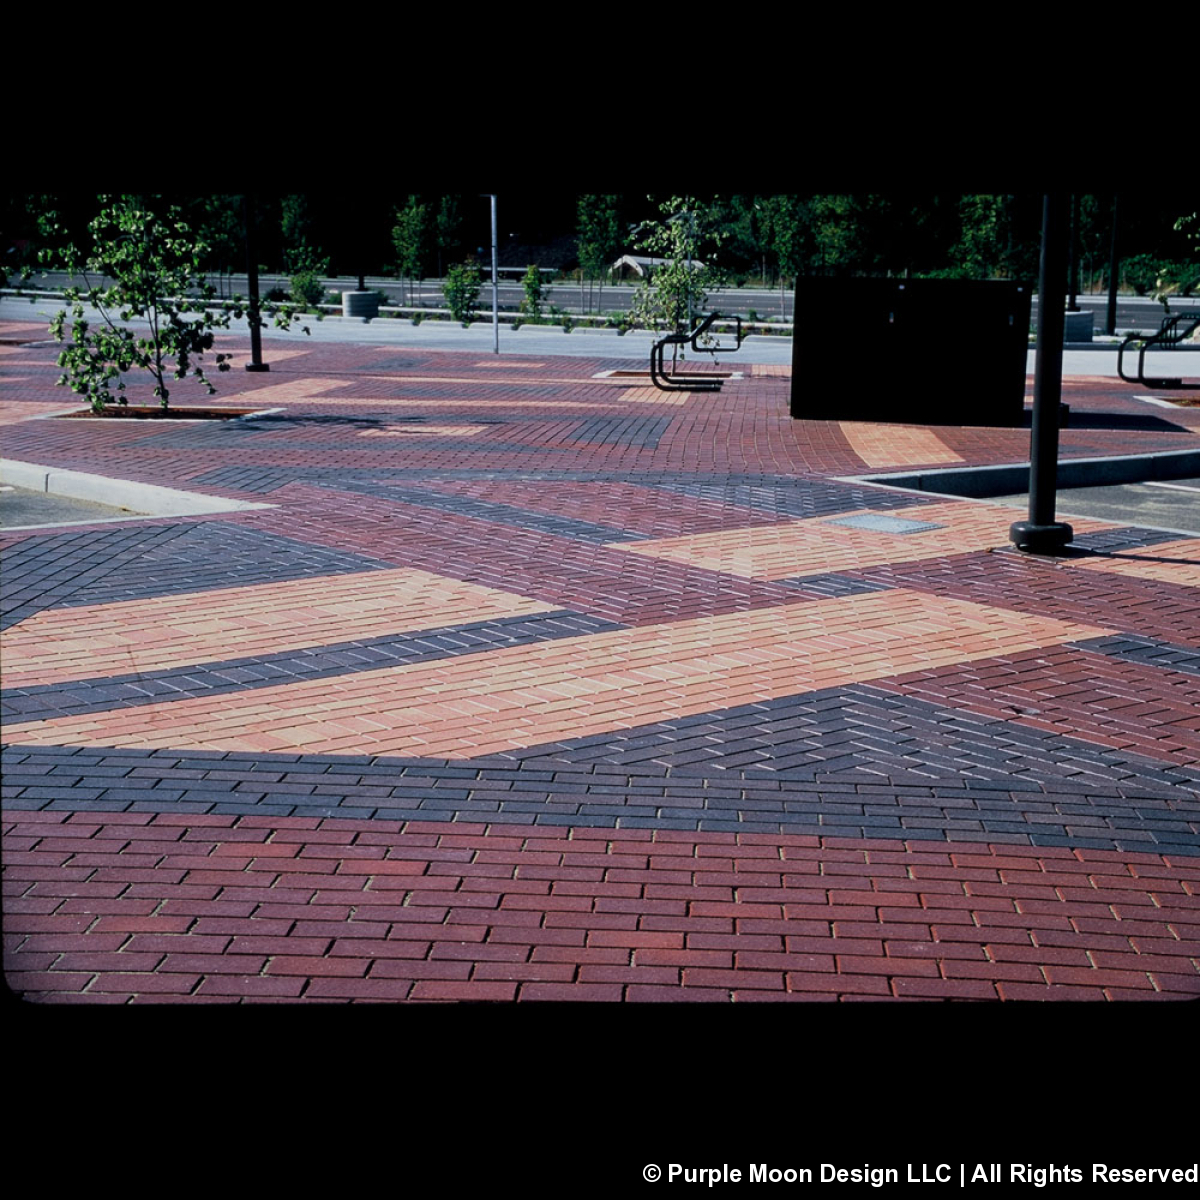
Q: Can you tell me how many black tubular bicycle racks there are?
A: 2